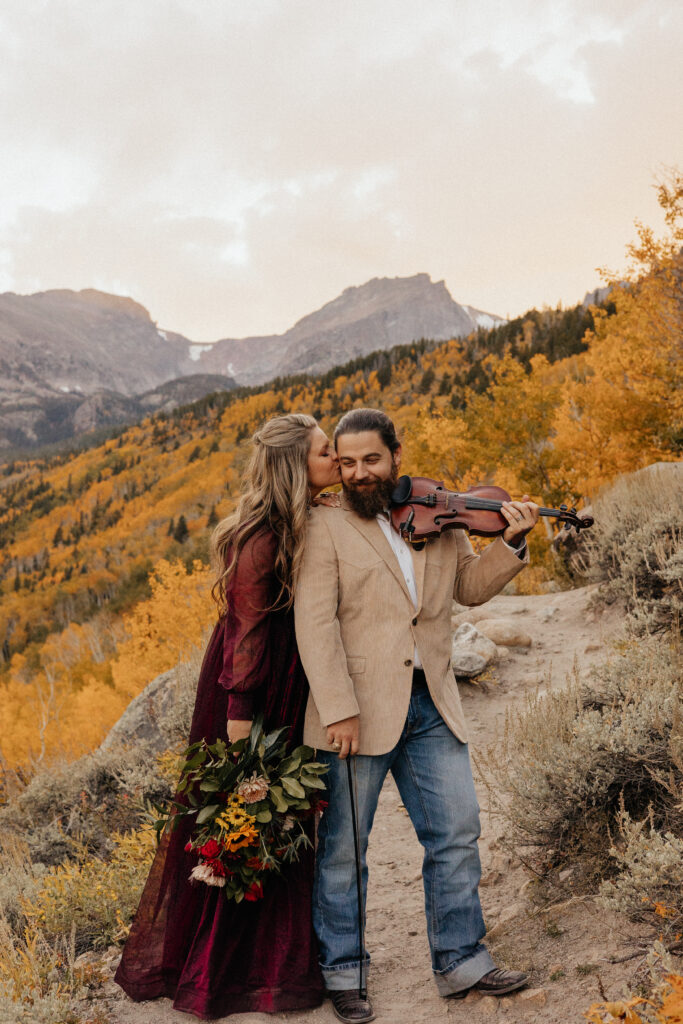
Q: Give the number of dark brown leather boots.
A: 2